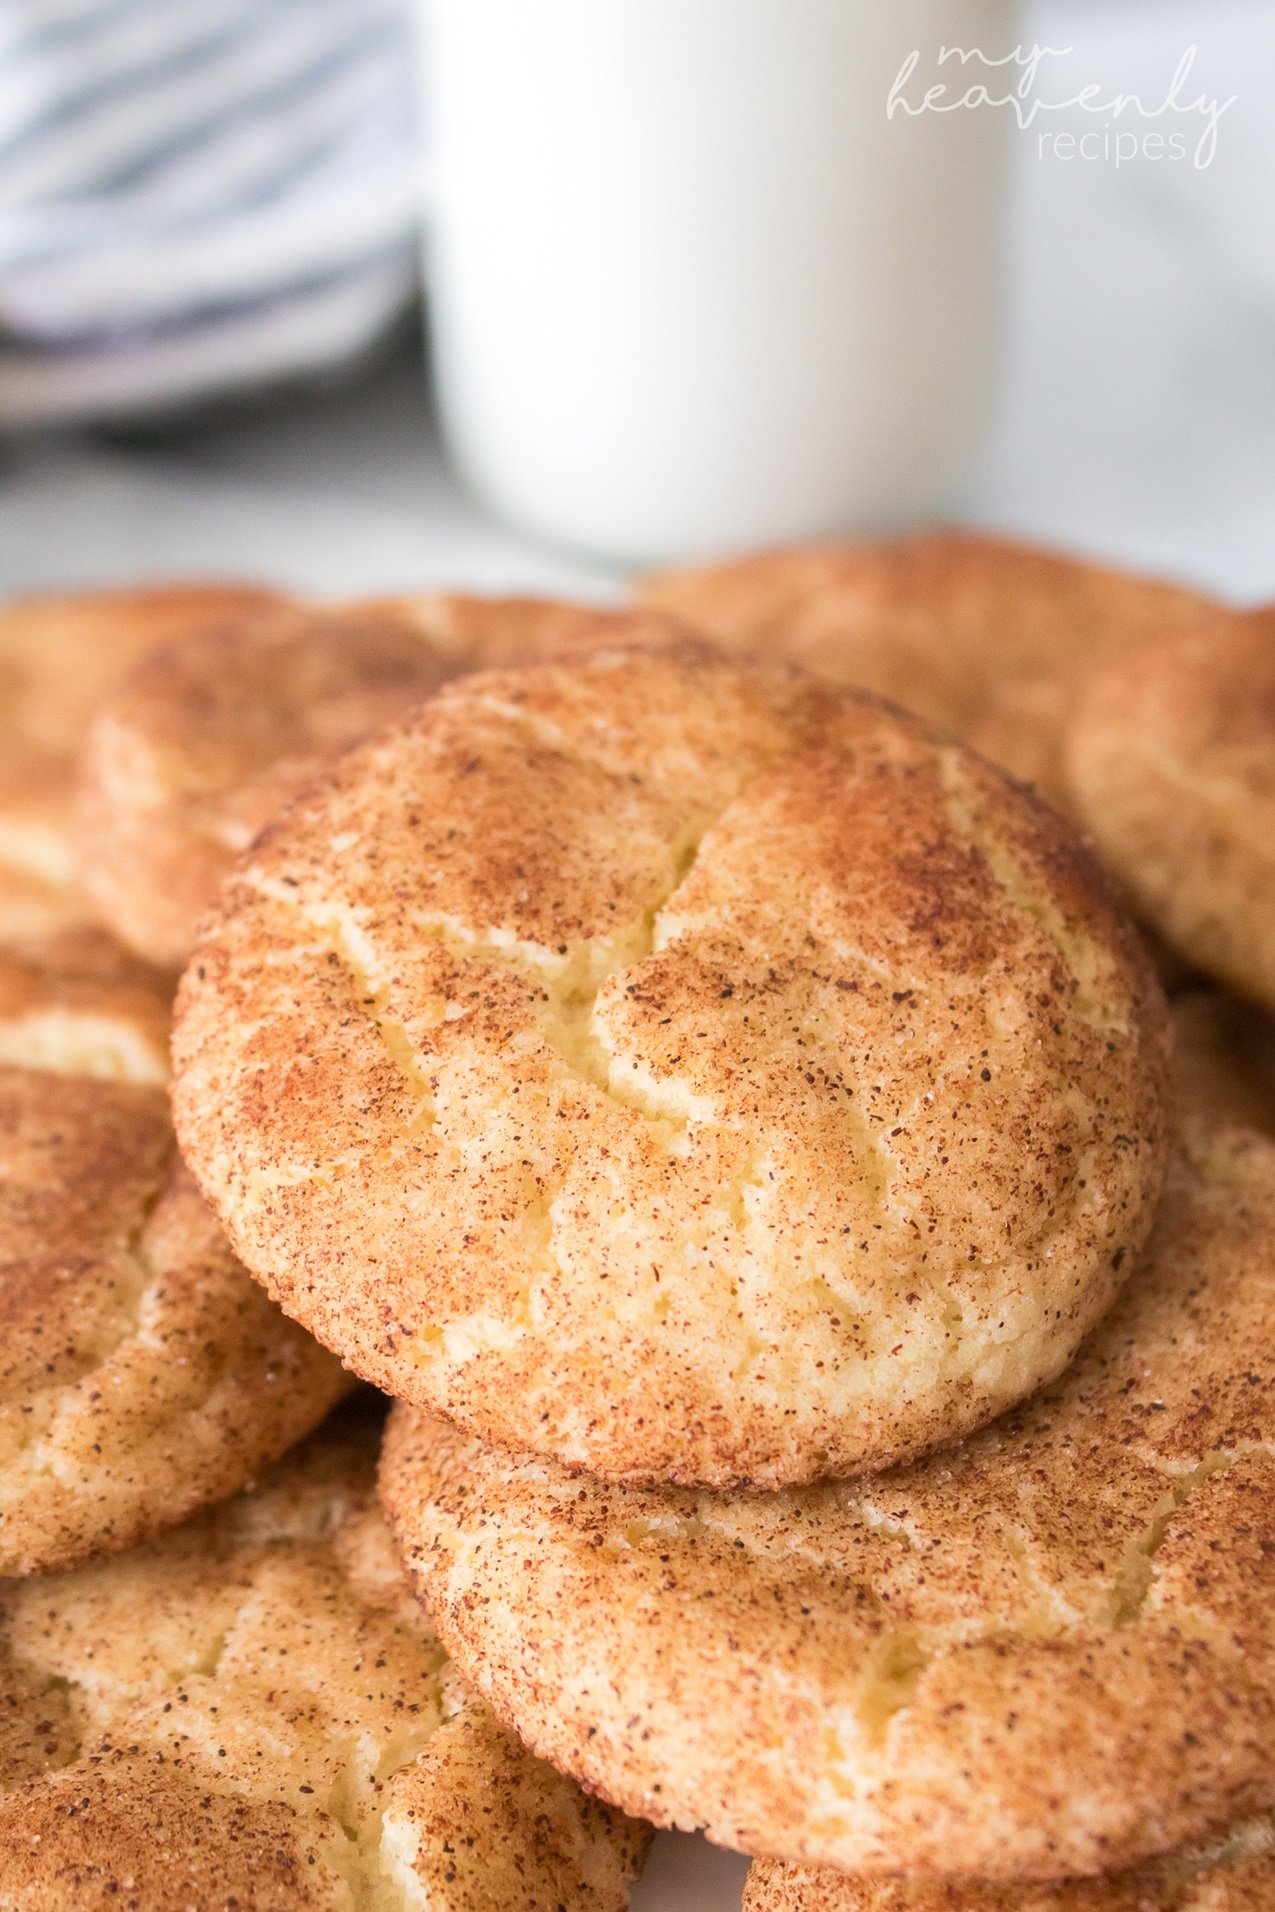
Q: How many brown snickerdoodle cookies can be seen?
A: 9